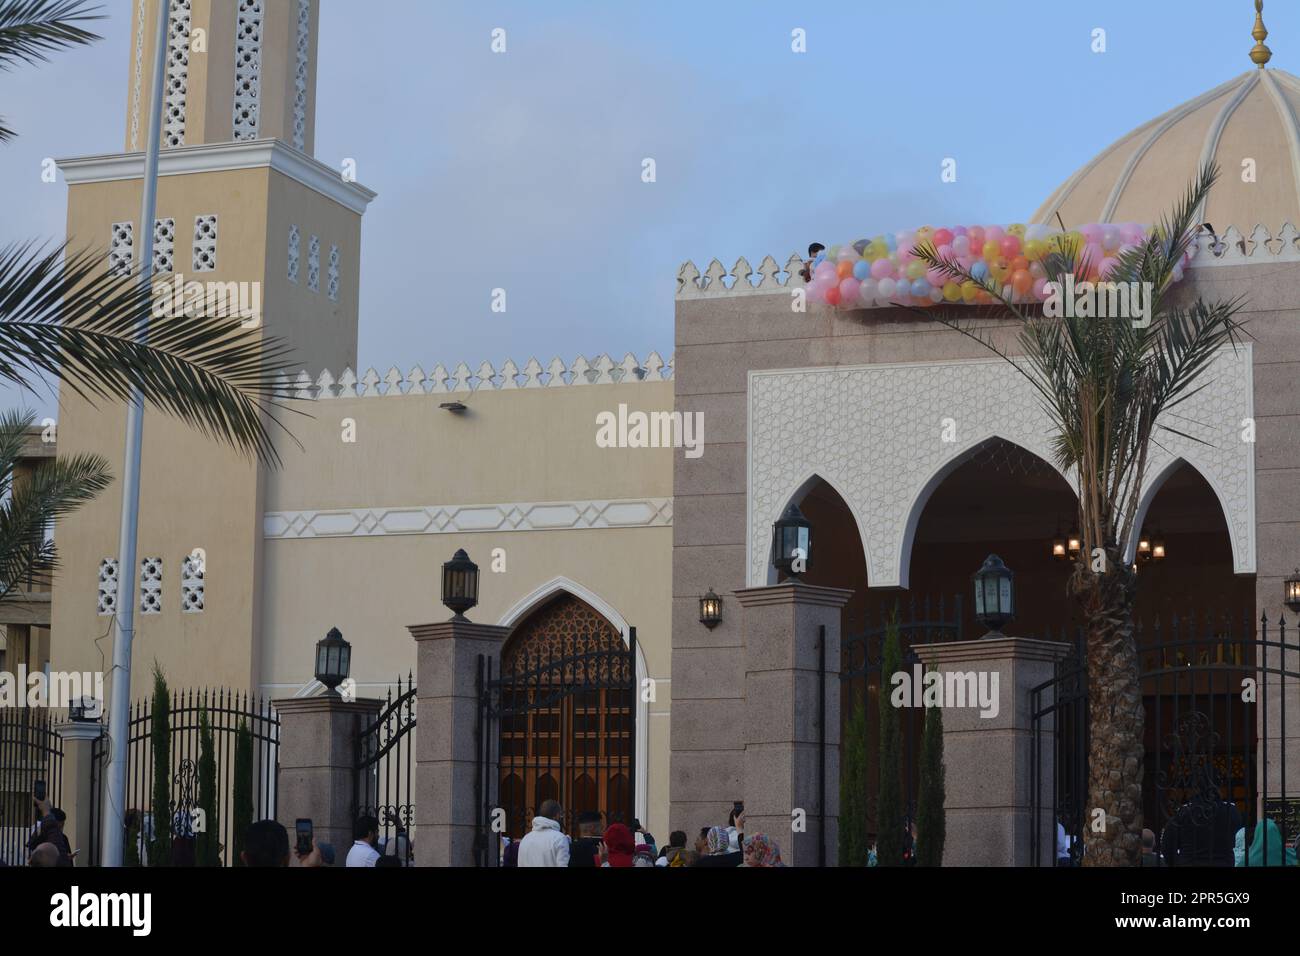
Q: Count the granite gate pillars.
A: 4